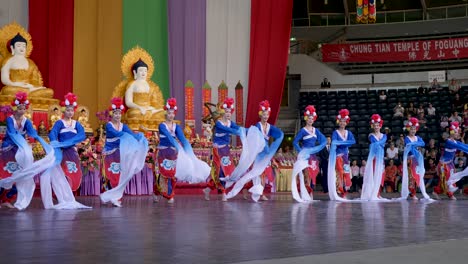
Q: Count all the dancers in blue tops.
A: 11